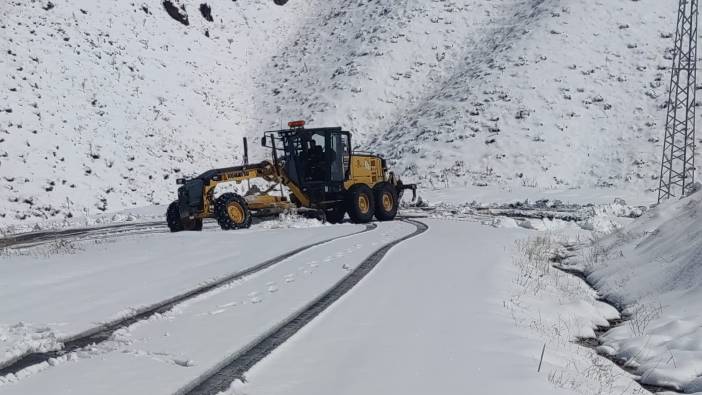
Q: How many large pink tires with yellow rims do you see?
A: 0